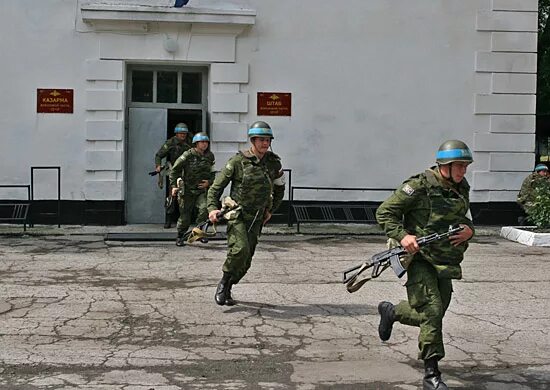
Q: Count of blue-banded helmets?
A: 5